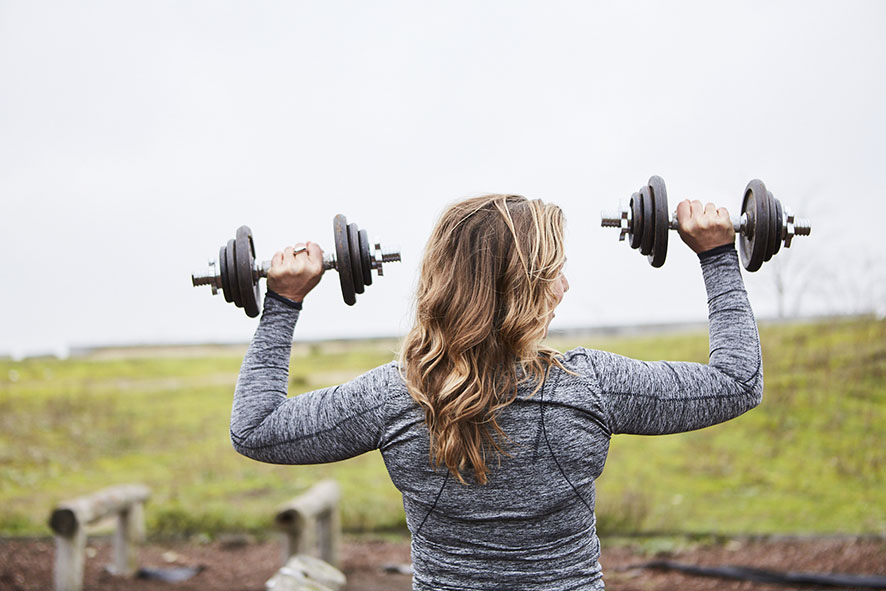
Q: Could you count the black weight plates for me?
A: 12